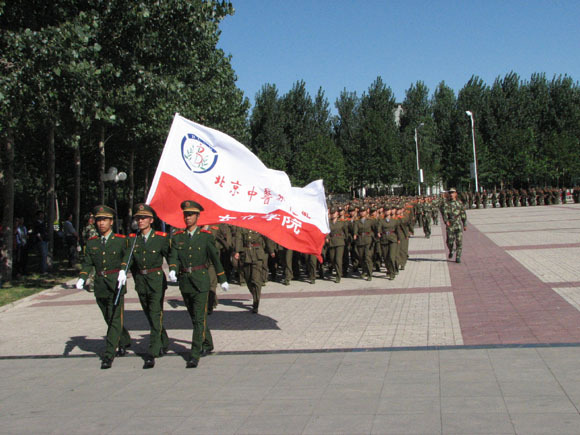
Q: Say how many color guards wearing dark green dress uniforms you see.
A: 3